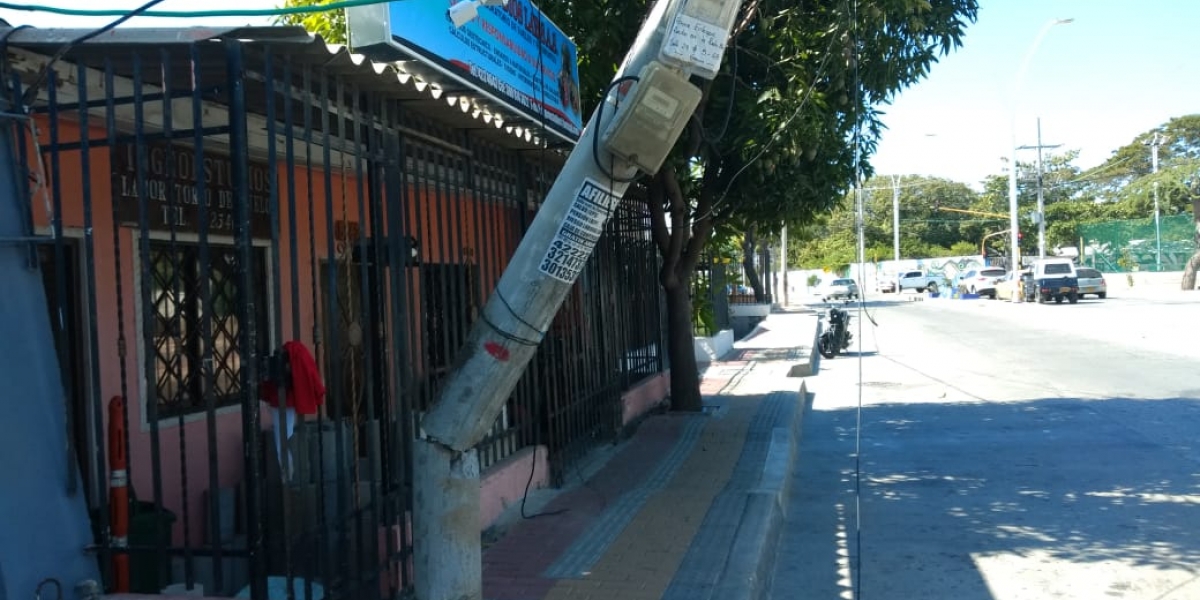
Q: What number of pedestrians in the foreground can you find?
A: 0